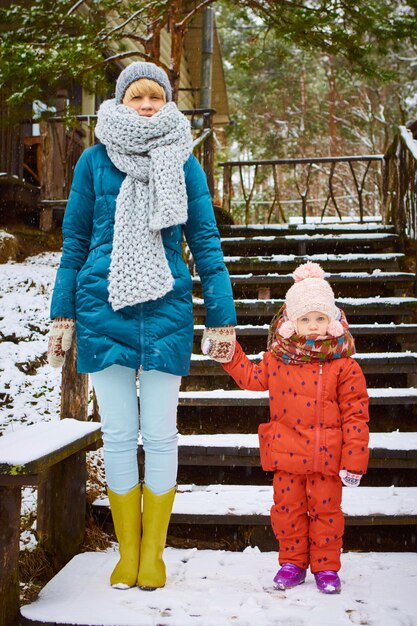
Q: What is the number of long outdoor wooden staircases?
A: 1